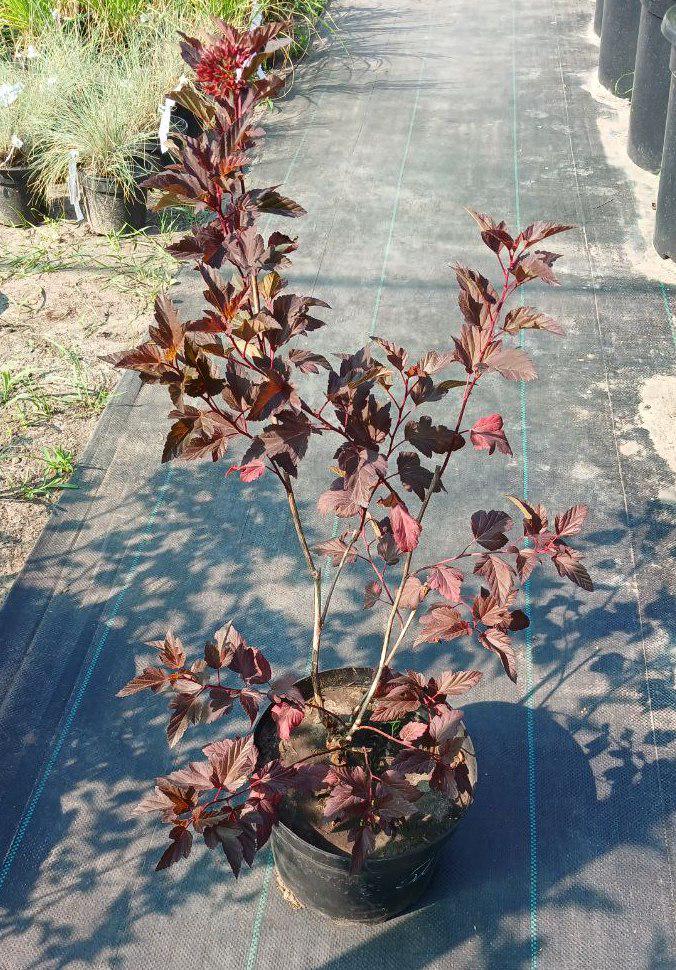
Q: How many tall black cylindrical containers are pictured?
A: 4